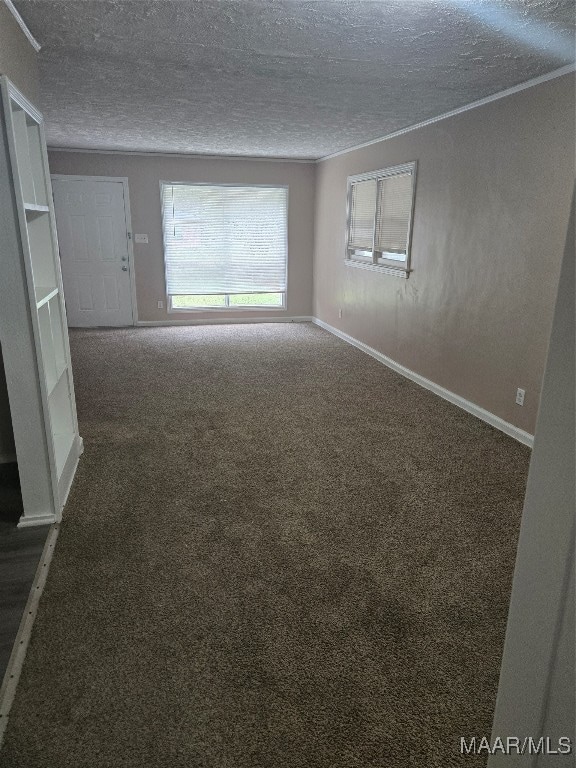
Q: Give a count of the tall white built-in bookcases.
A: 1